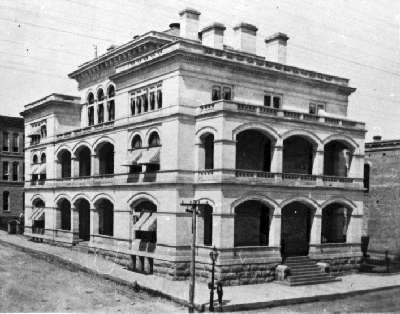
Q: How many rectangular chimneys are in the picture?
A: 4